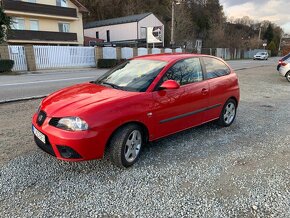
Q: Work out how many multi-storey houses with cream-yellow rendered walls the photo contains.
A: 1